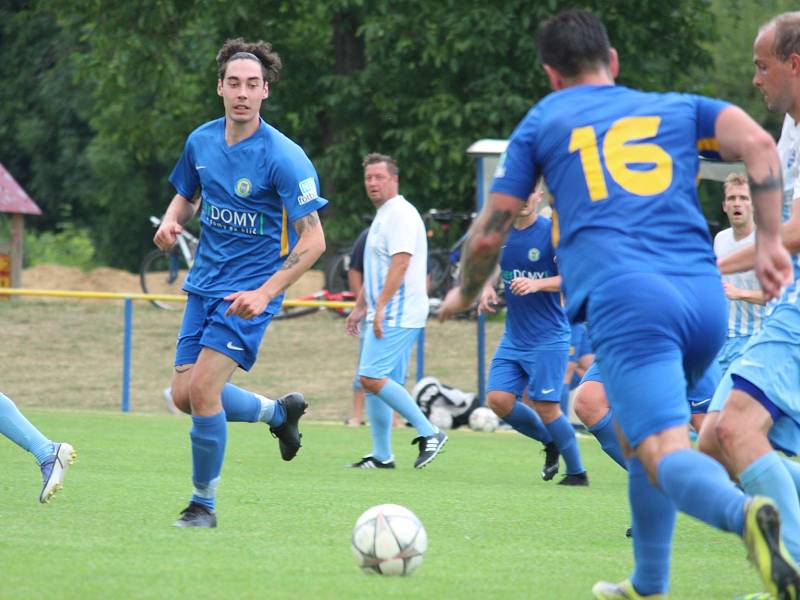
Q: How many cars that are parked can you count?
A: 0